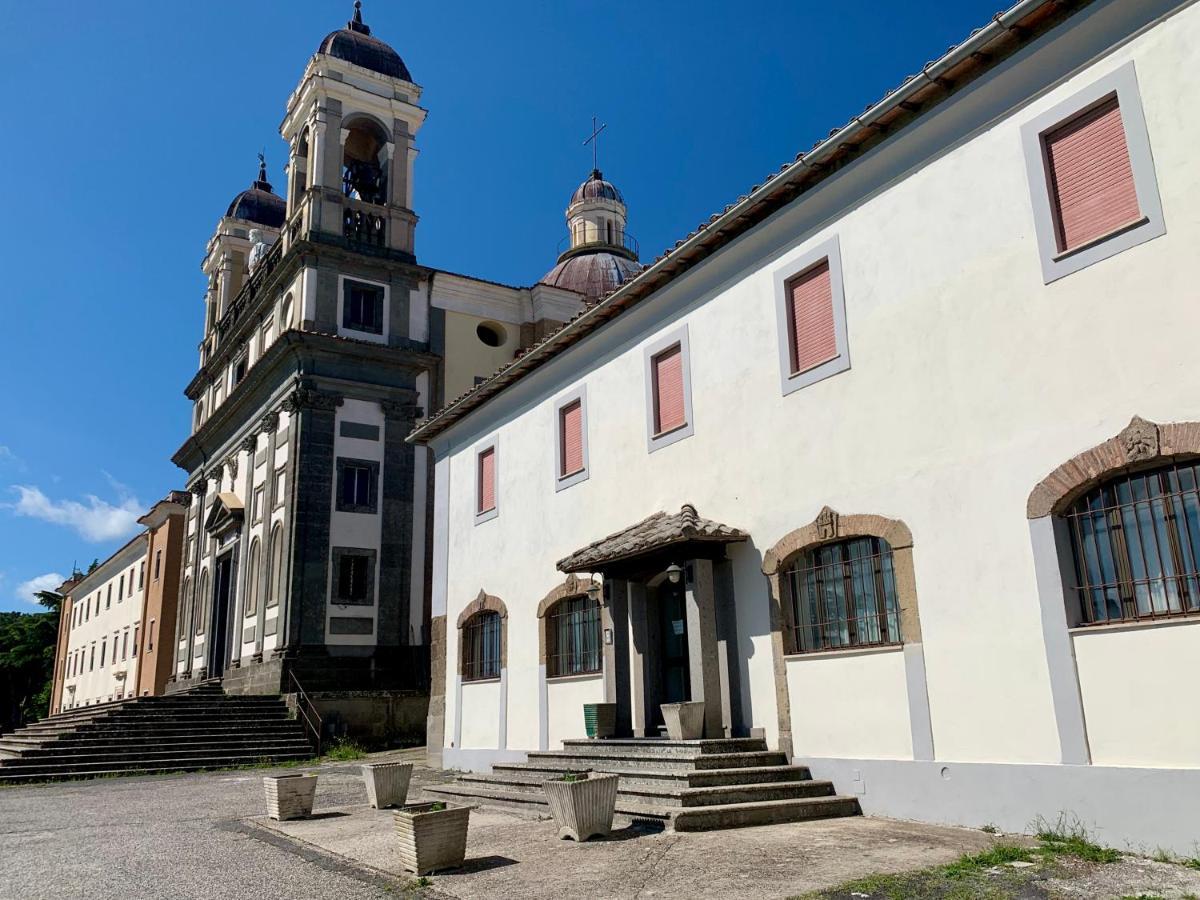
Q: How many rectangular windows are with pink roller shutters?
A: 5